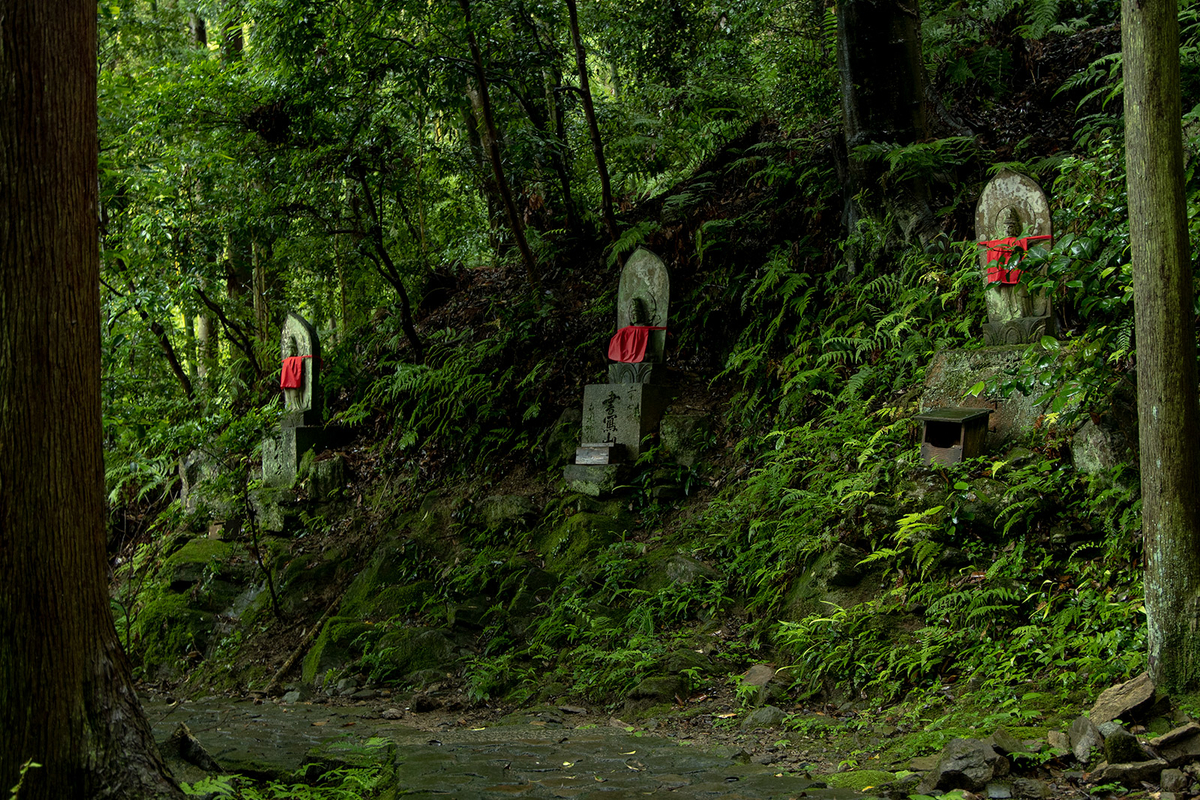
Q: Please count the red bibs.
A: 3